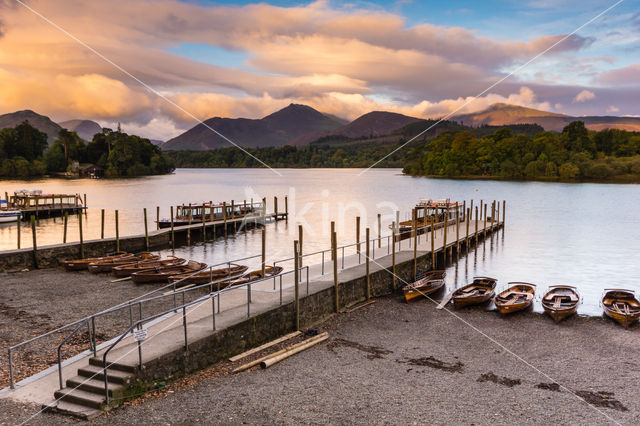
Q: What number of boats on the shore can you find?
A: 11